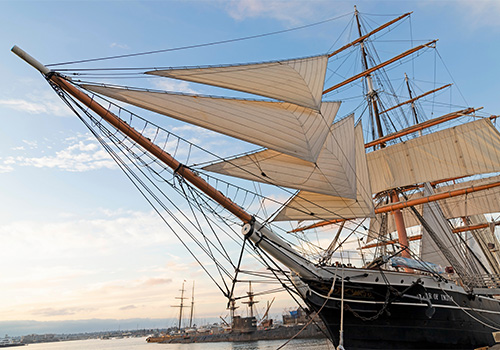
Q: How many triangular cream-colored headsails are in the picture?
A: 4